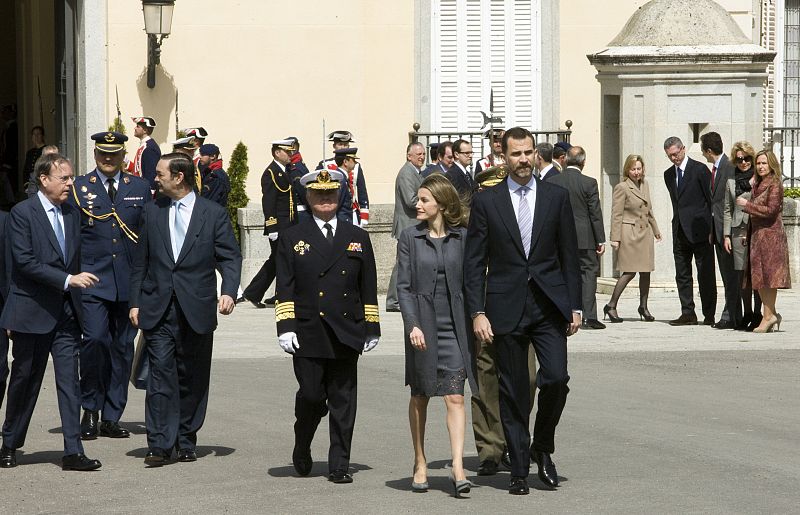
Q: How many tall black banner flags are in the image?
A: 0